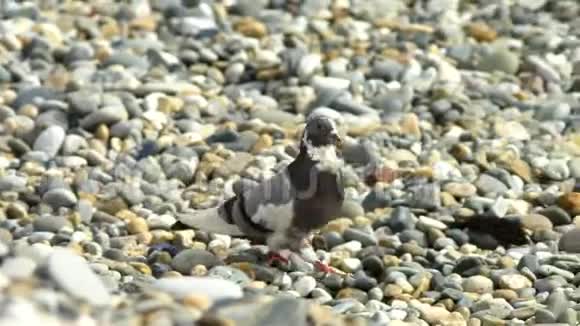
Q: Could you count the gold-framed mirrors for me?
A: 0